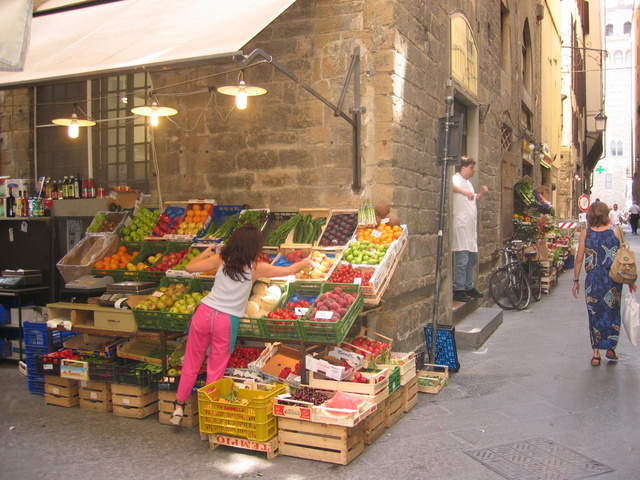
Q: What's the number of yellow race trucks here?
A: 0